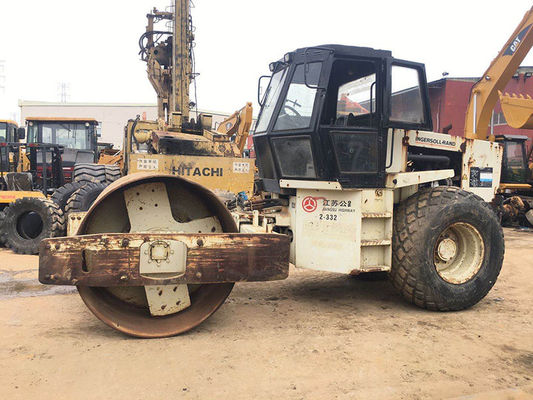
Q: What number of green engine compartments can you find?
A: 0